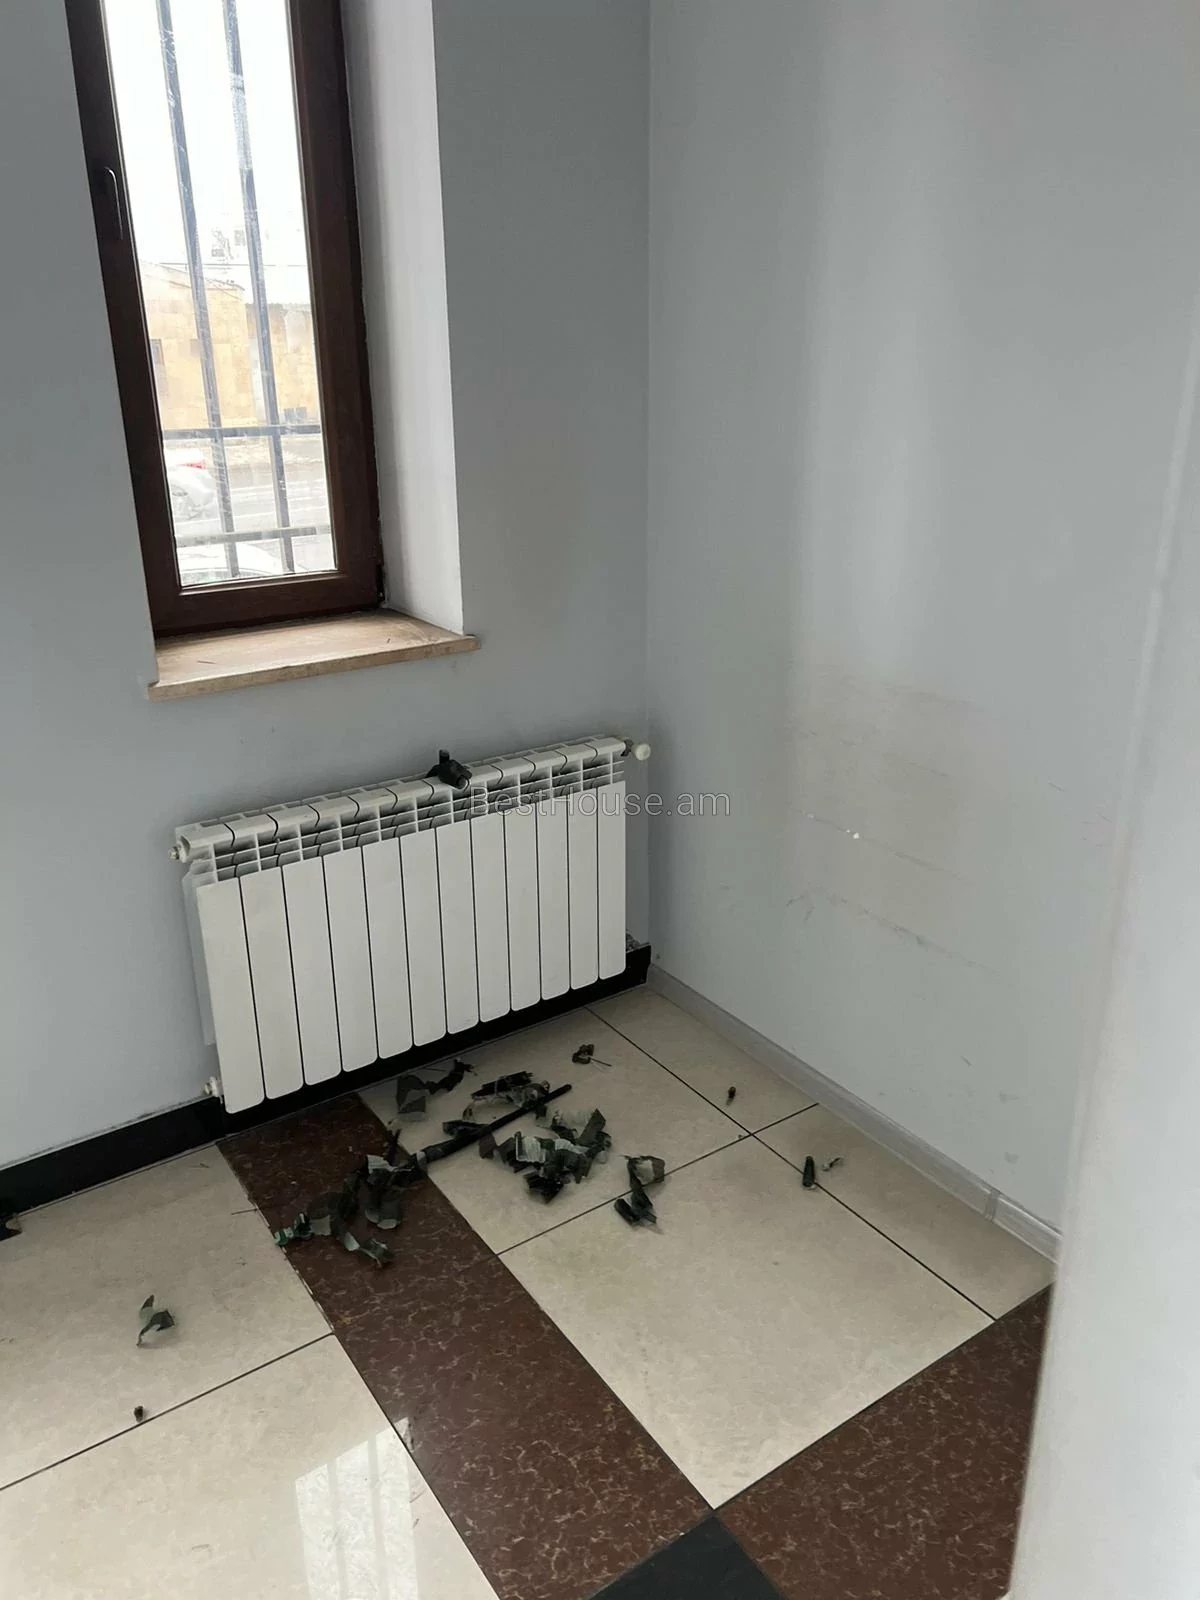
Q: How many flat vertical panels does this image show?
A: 12